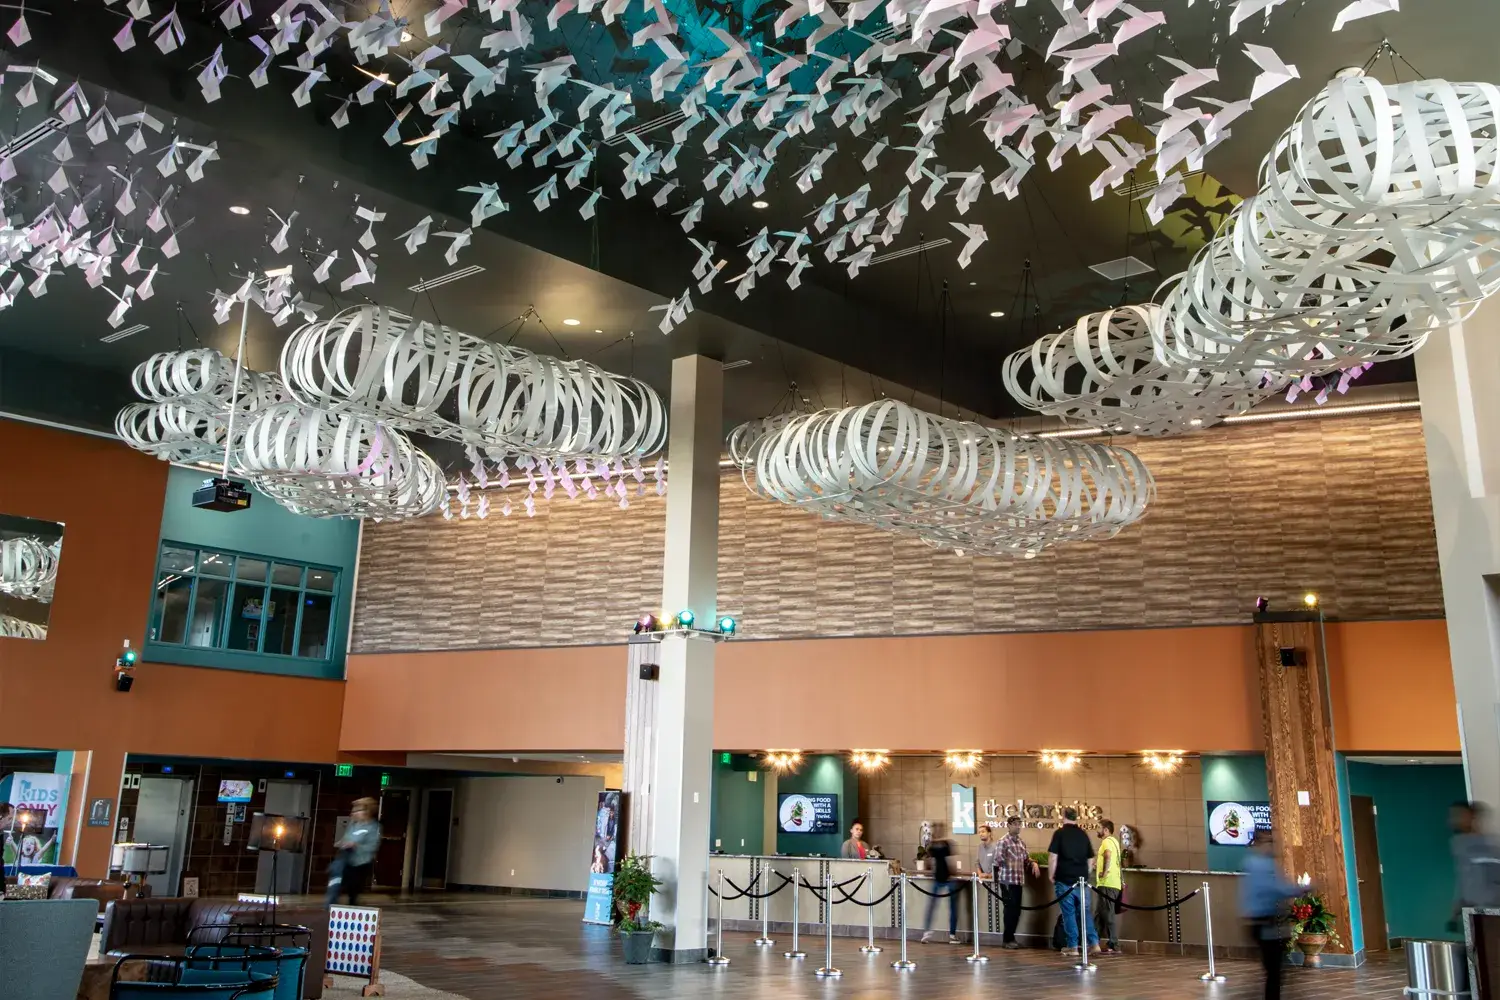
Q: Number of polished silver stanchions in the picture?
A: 9